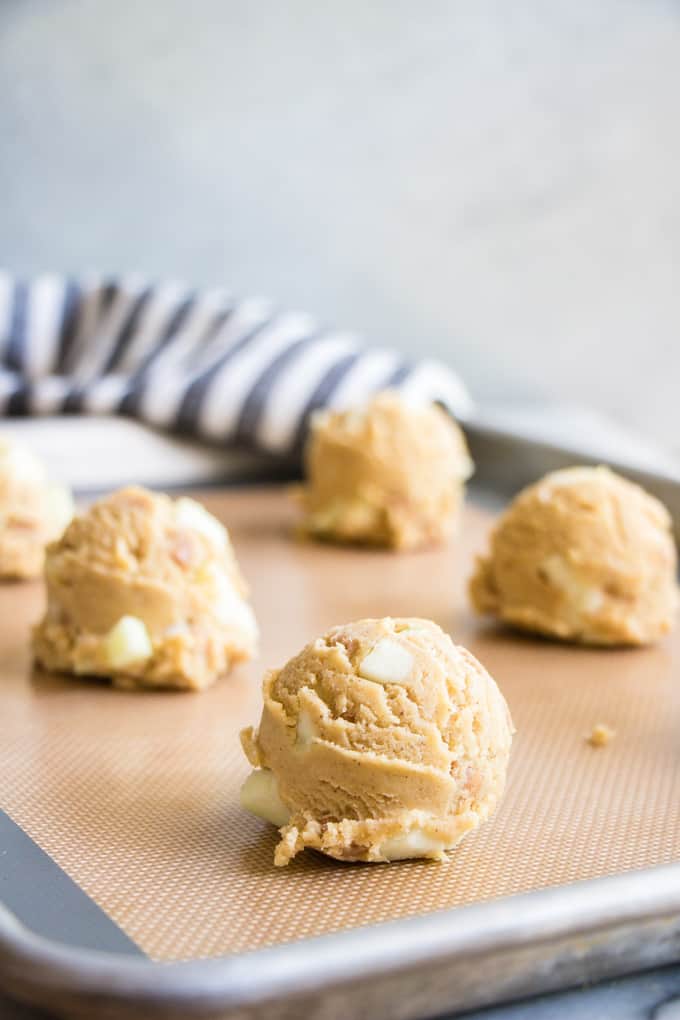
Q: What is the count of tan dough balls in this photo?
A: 5